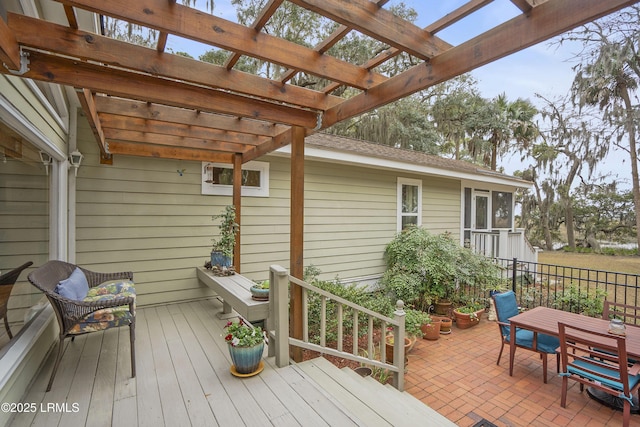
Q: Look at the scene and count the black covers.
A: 1